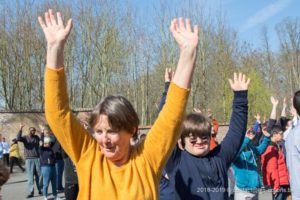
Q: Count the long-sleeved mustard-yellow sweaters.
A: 1